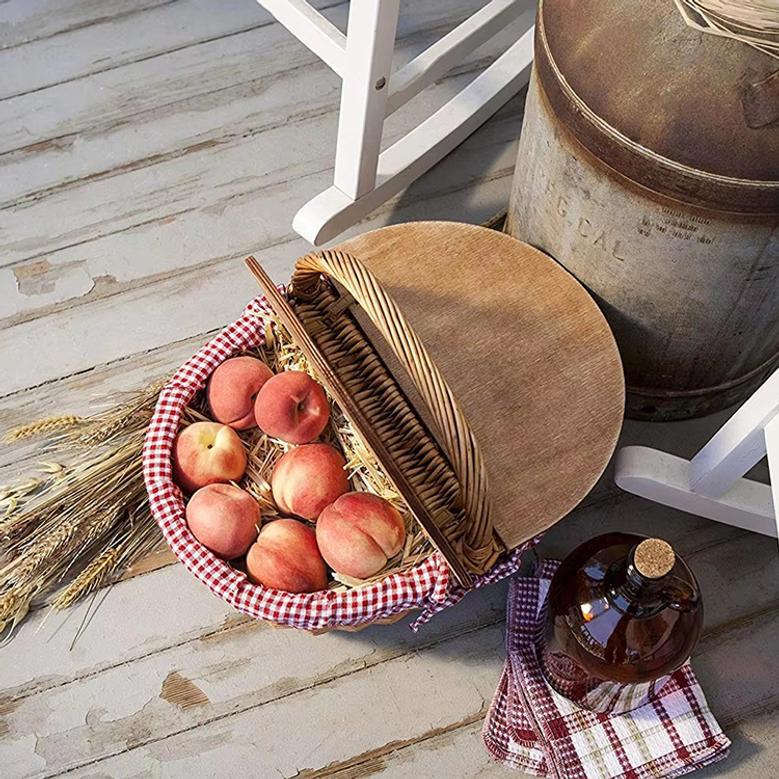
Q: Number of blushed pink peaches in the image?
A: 7